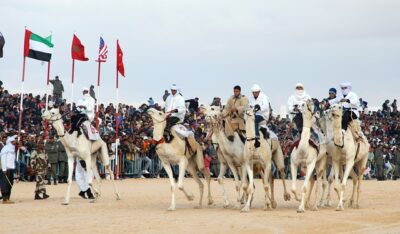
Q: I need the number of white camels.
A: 7